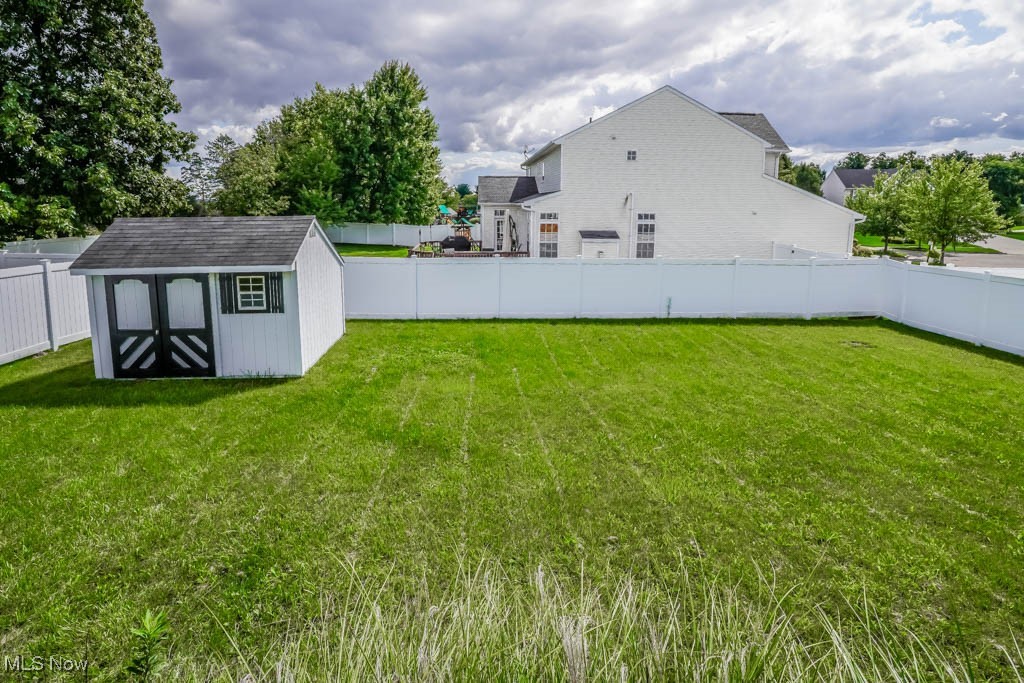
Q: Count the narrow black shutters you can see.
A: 2